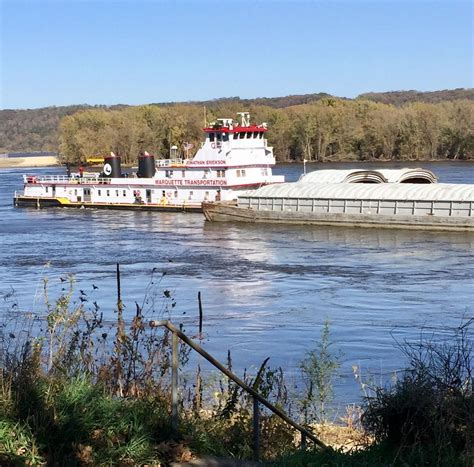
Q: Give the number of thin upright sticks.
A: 2